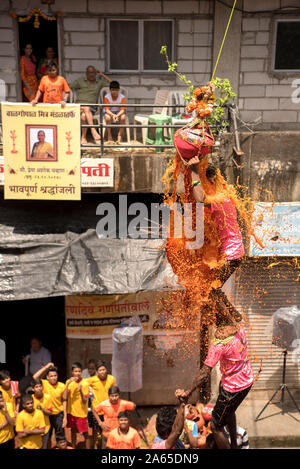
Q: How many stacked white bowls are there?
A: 0